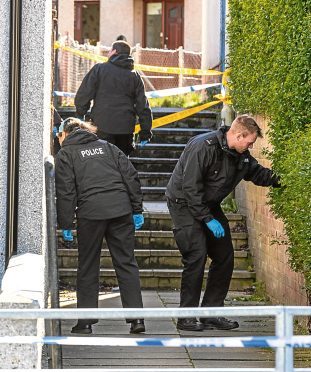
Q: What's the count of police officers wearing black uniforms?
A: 3